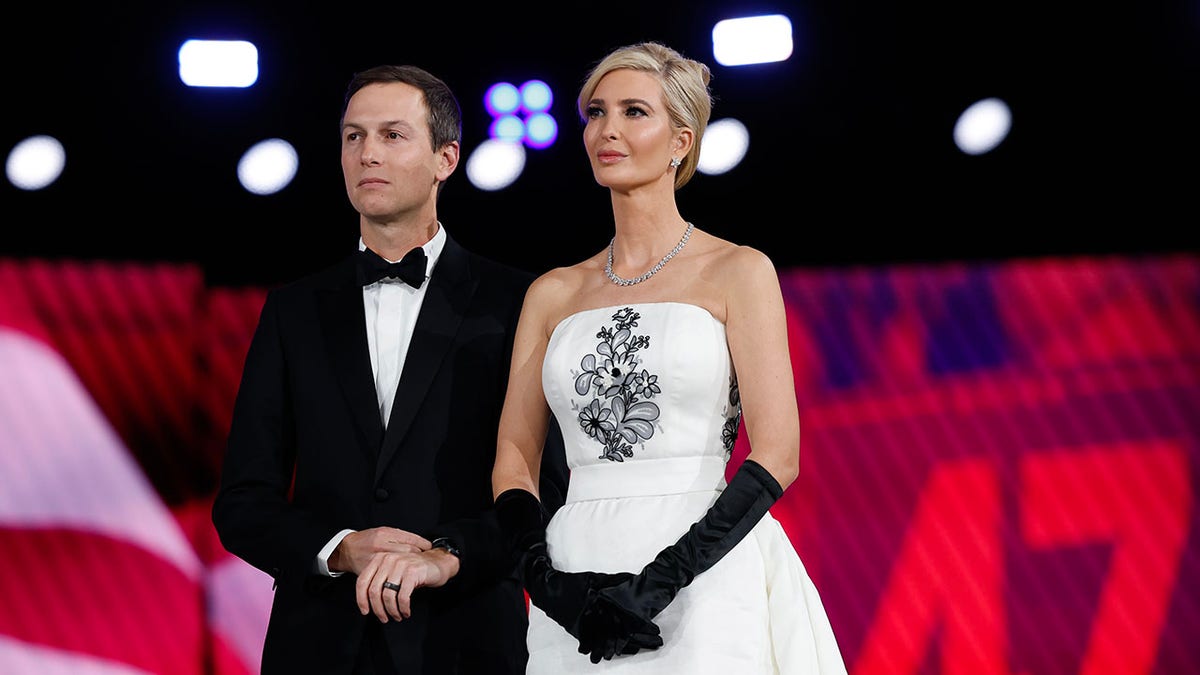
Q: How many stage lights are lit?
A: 11